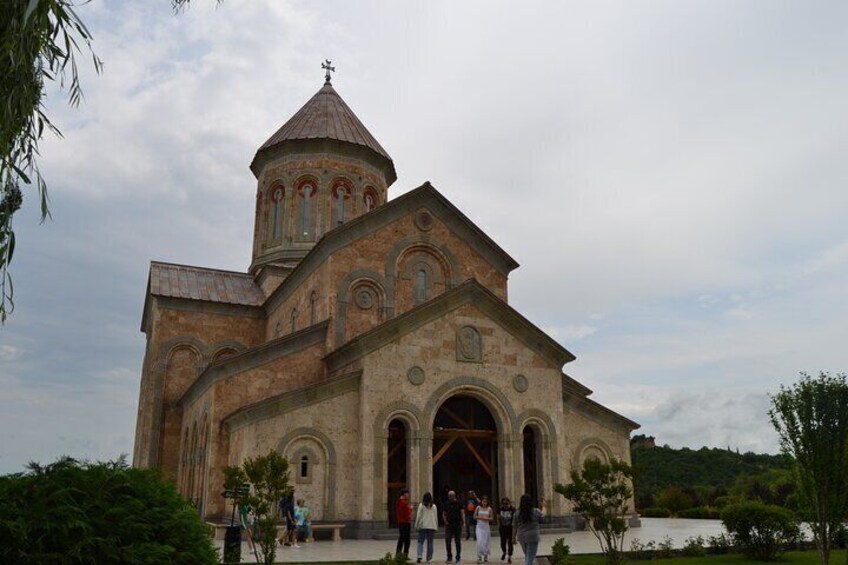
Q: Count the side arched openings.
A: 2